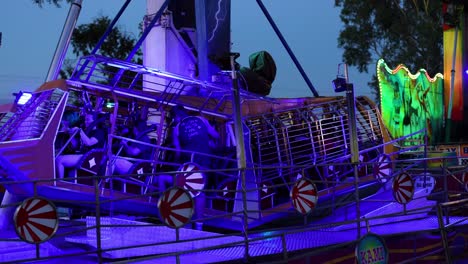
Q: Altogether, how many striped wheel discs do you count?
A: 6